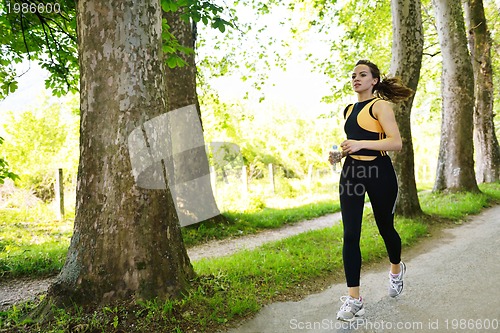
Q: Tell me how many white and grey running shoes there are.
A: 2